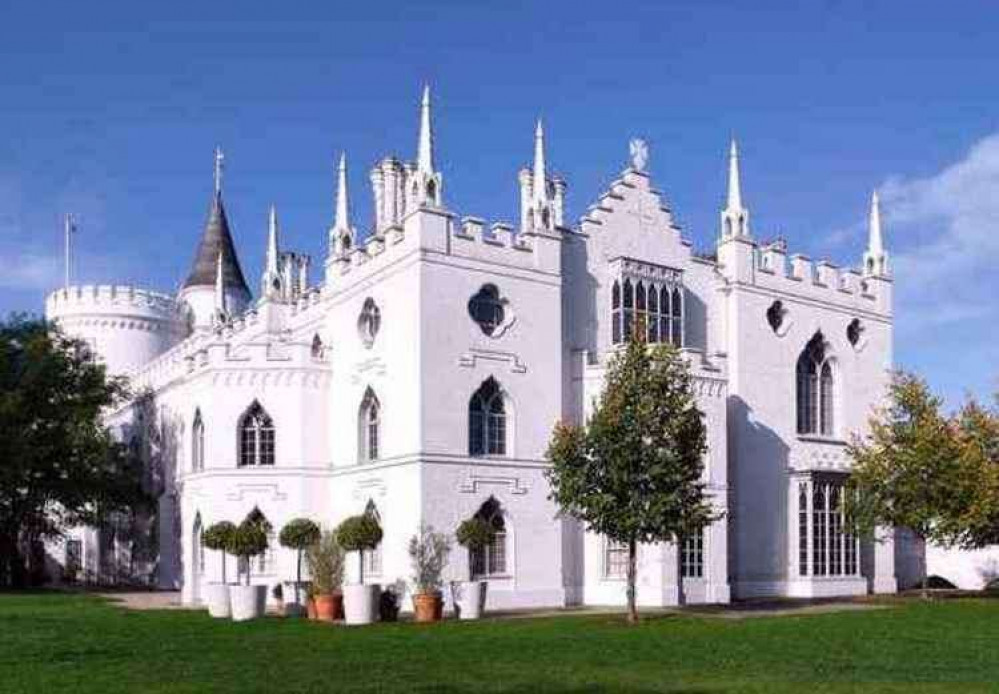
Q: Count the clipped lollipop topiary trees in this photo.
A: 5